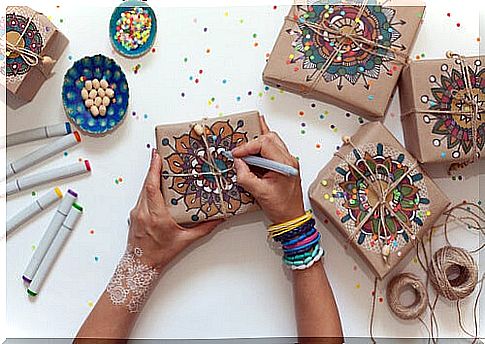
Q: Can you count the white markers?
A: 6